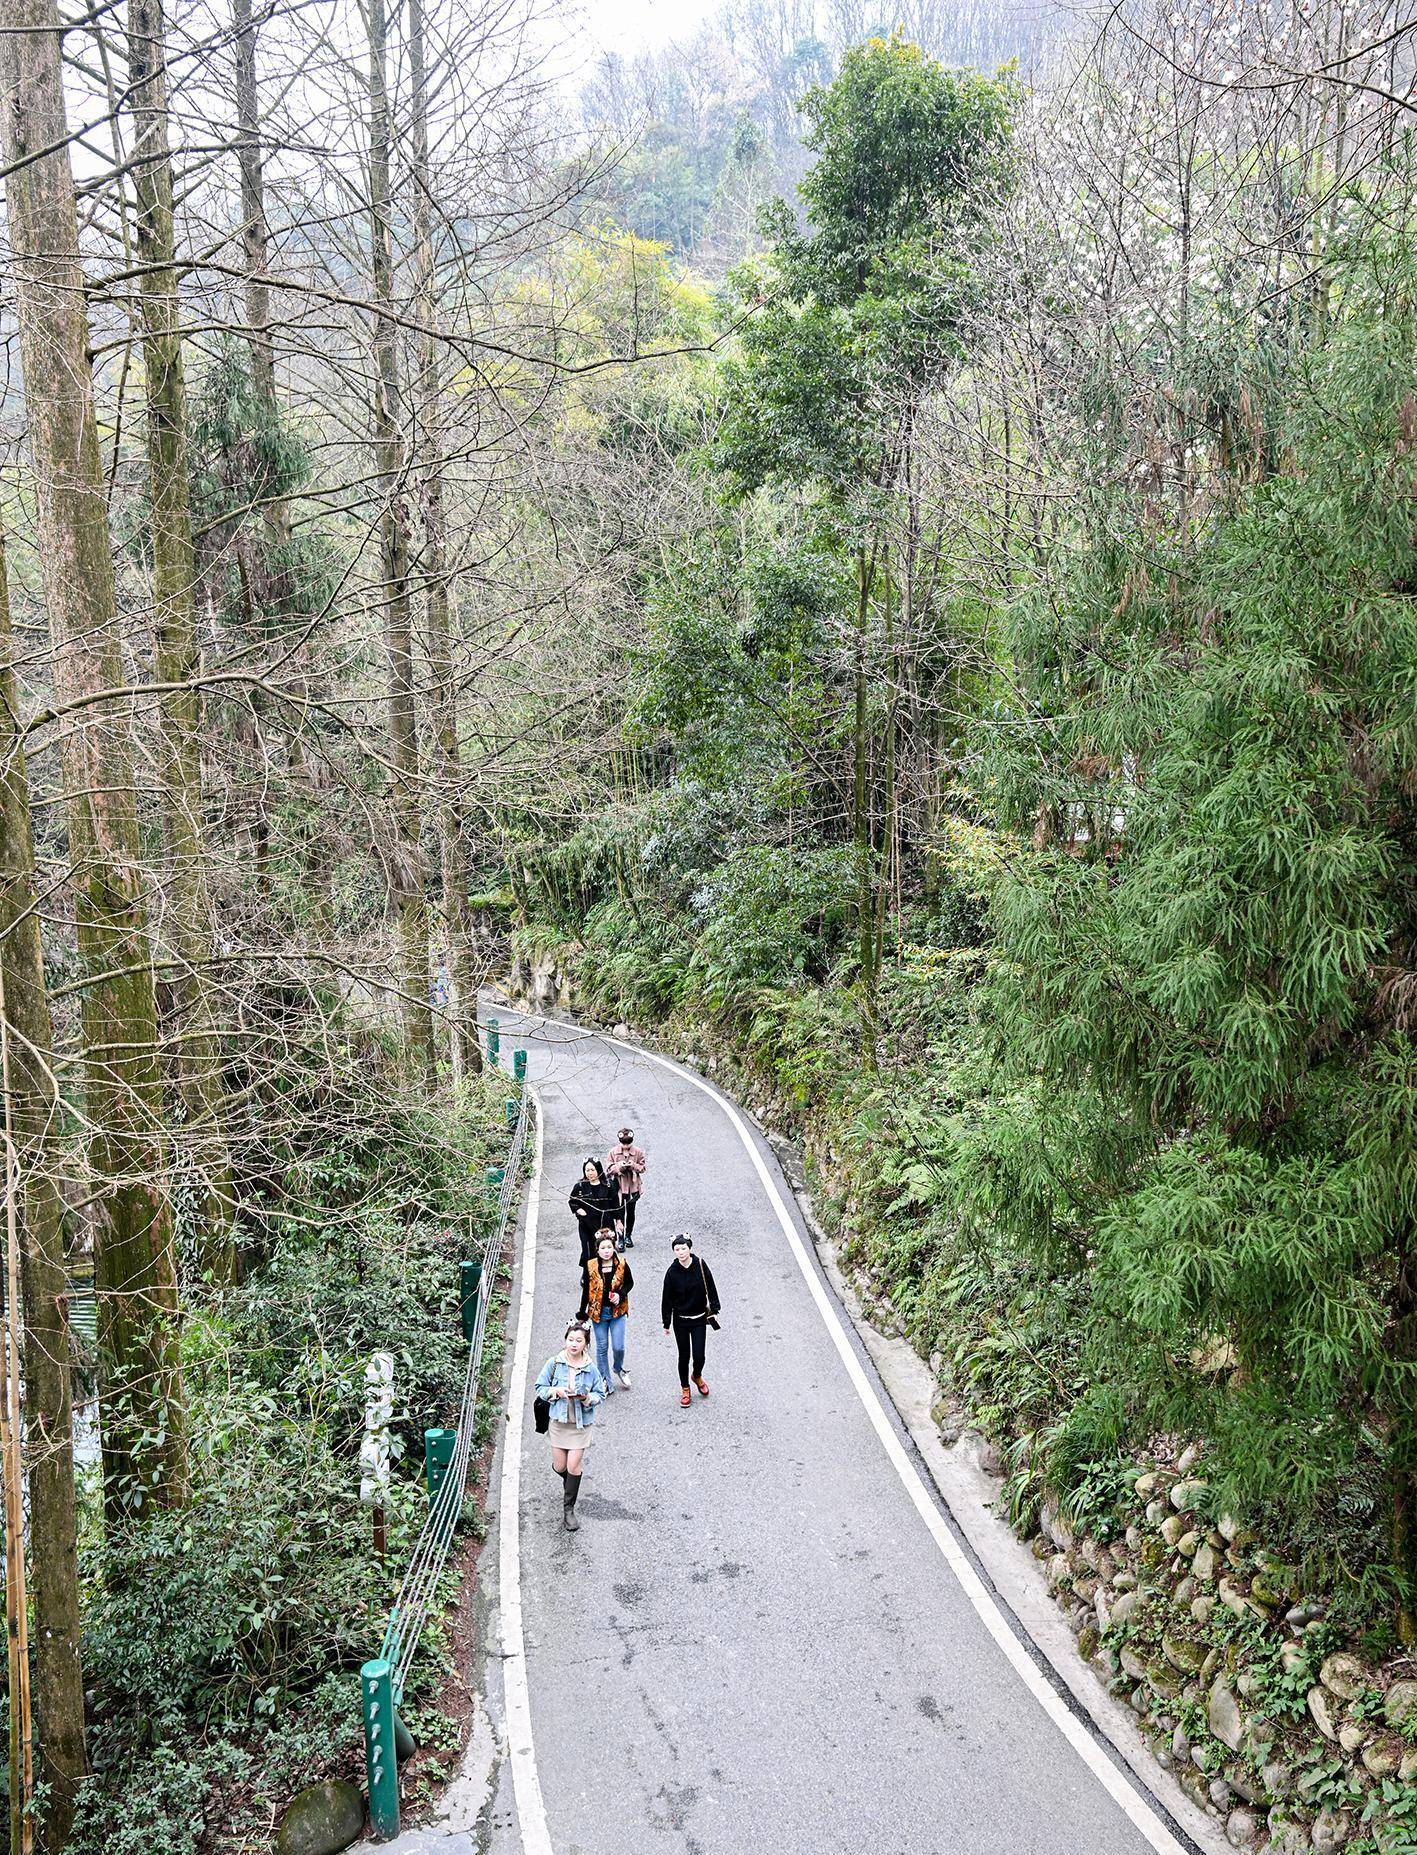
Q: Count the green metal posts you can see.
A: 7